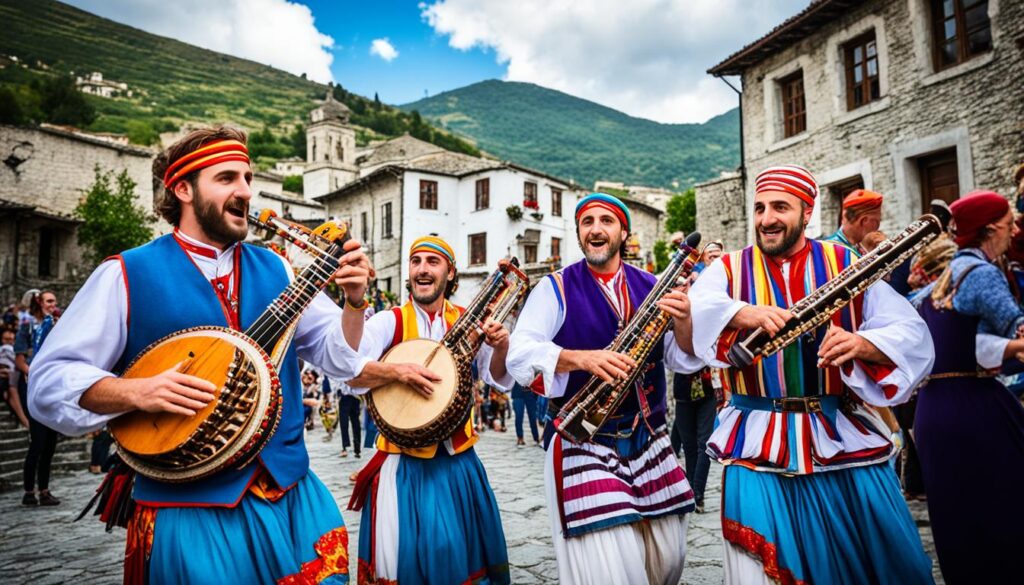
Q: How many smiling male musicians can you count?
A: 4